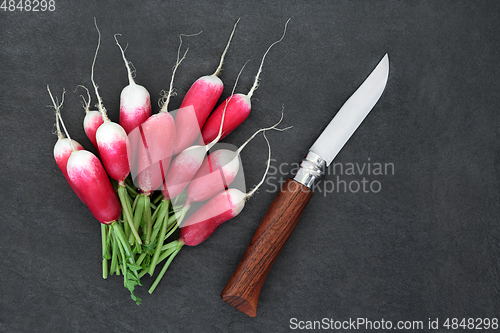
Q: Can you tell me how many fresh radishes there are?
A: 11